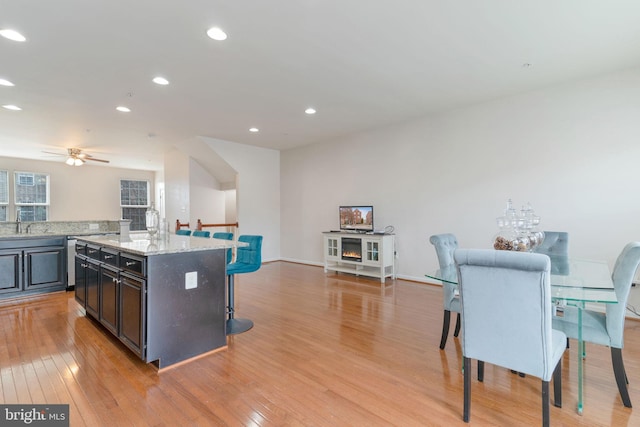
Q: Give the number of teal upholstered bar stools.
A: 4